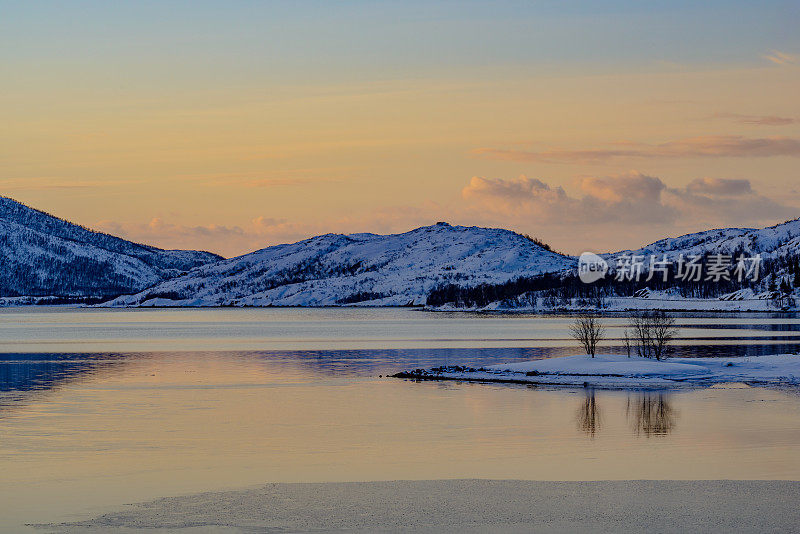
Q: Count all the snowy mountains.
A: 3